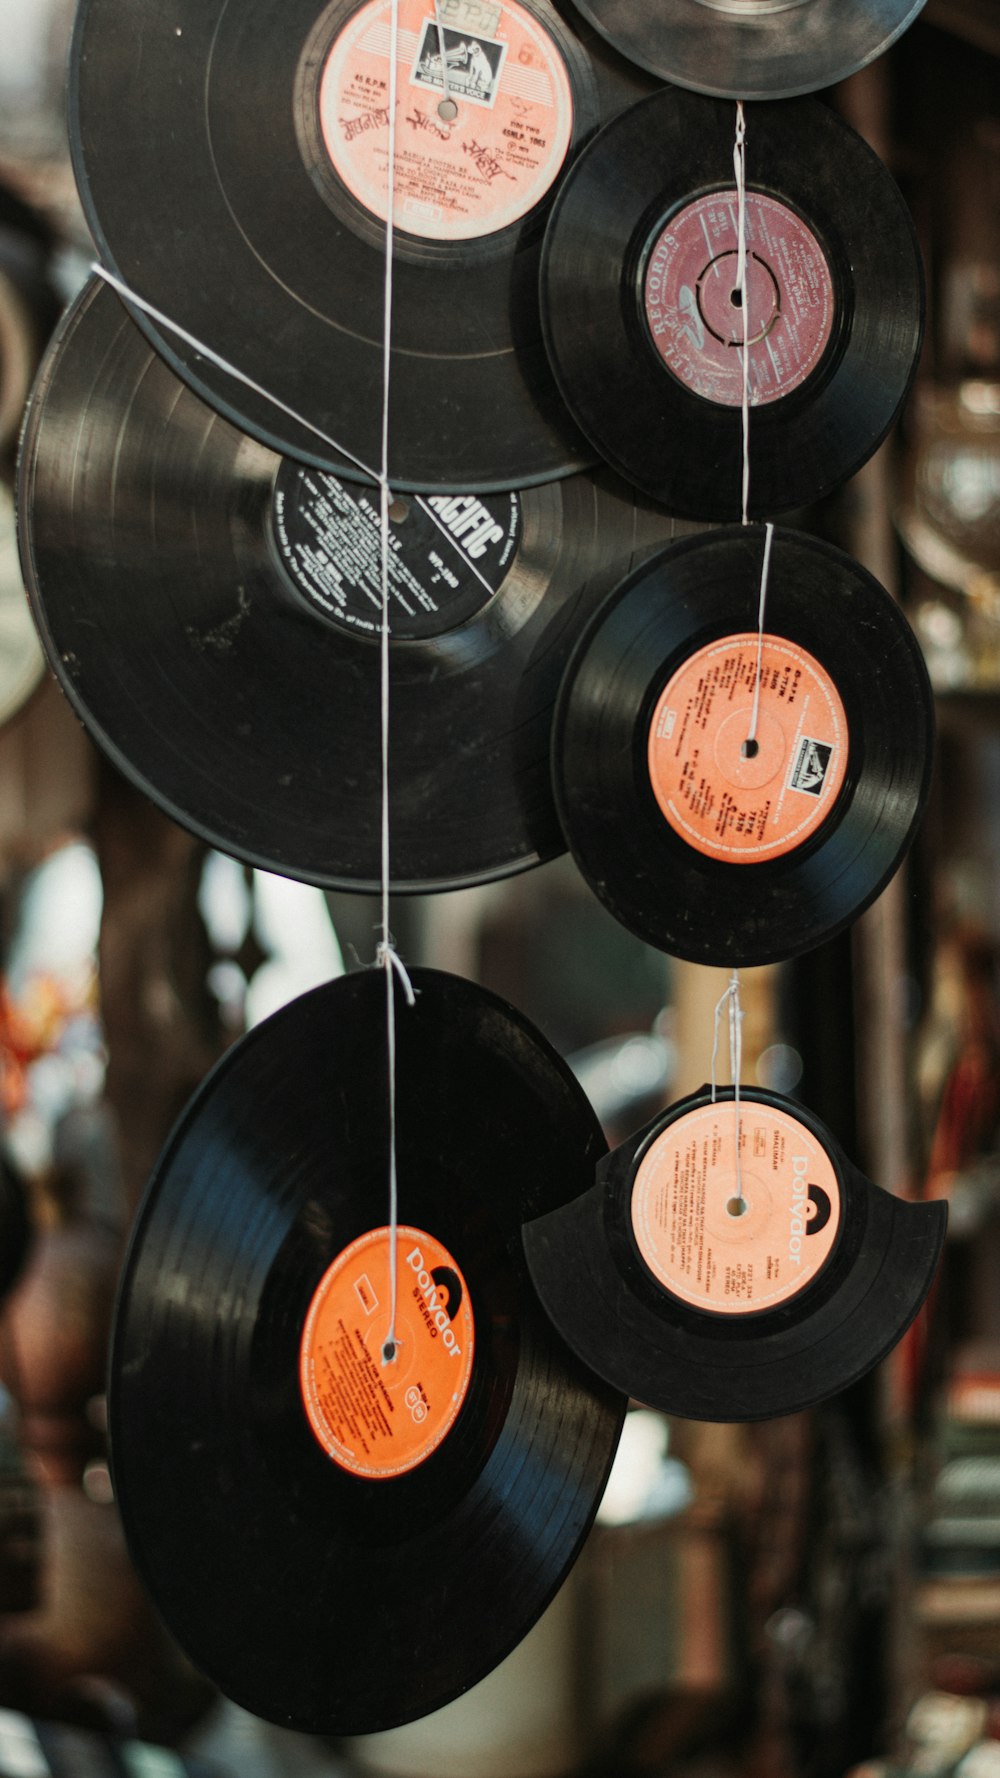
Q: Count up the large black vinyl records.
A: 3